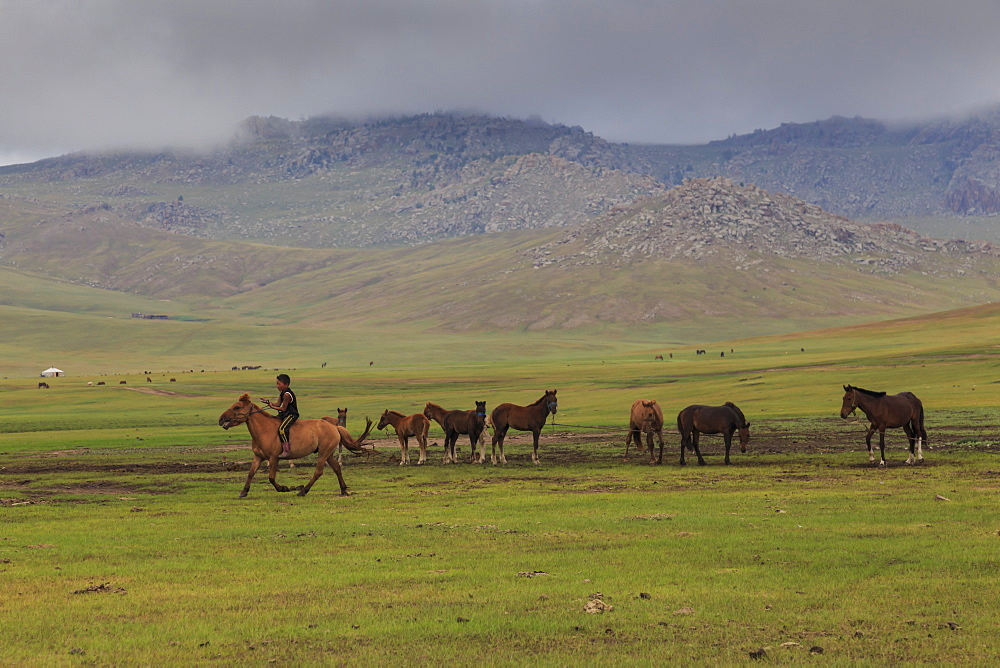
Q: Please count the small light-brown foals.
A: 3